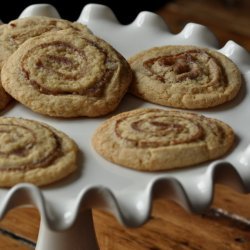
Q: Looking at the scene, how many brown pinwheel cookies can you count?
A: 5